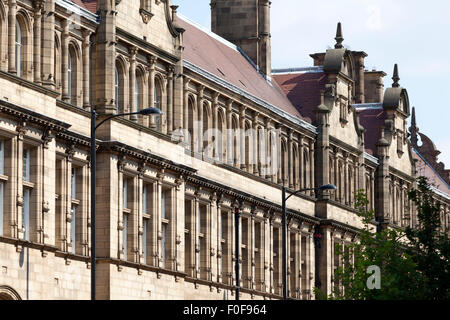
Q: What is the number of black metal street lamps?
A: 2